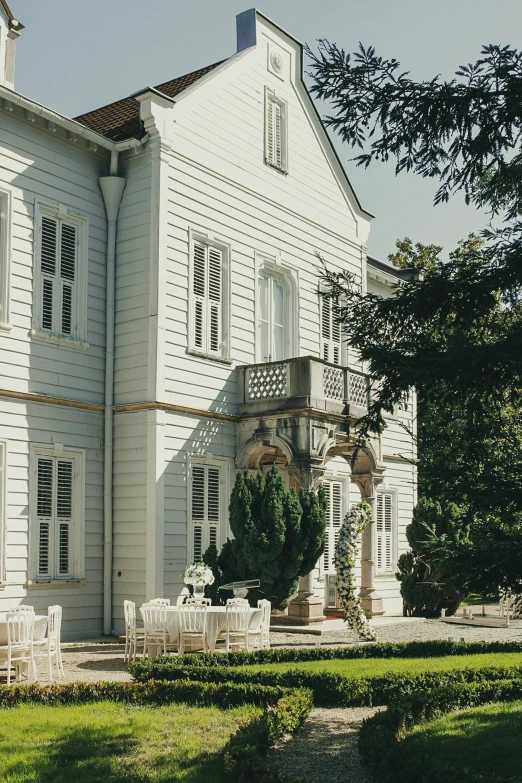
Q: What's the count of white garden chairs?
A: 11